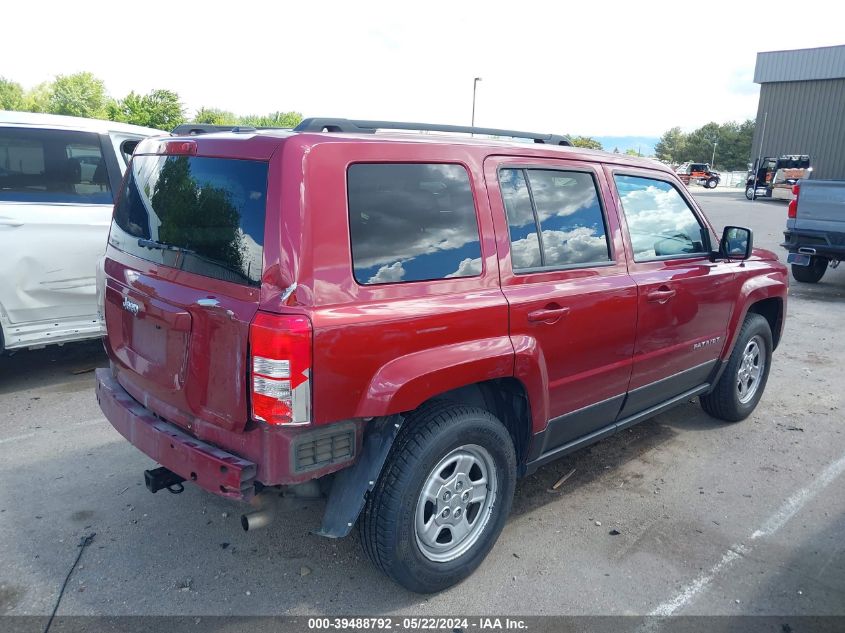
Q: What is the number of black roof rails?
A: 2